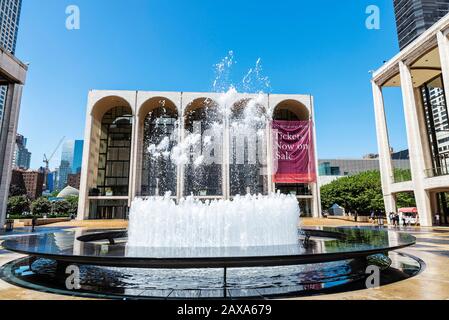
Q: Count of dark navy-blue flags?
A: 0